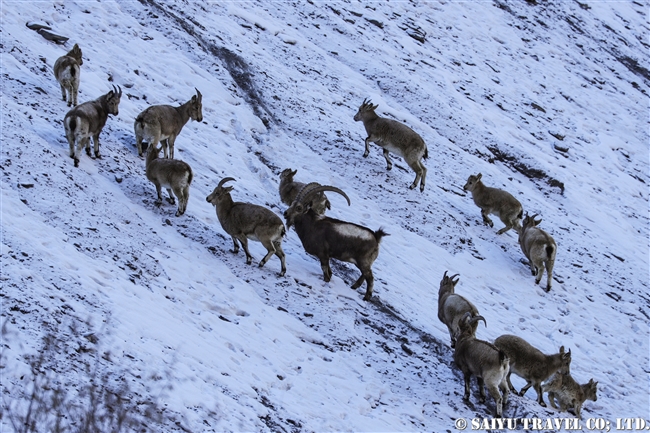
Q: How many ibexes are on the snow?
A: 14